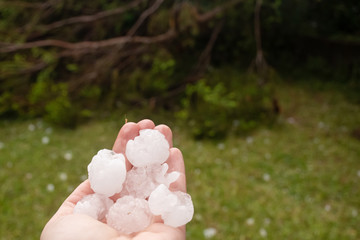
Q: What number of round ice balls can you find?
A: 6